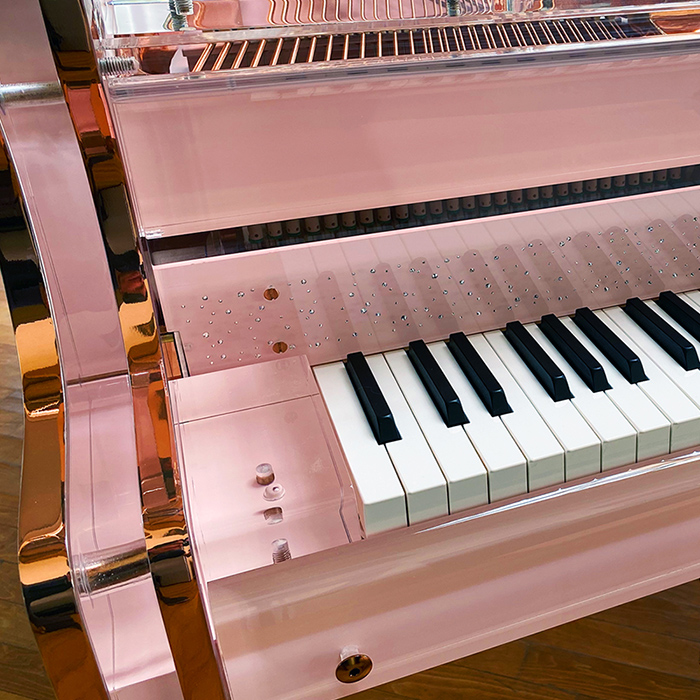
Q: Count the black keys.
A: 8